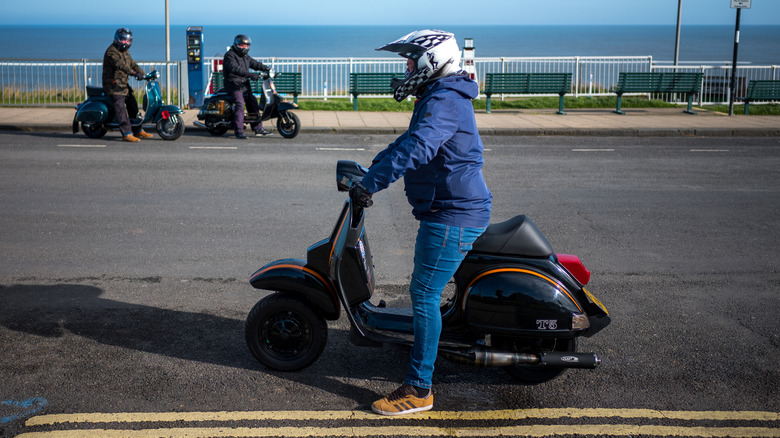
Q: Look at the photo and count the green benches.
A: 5